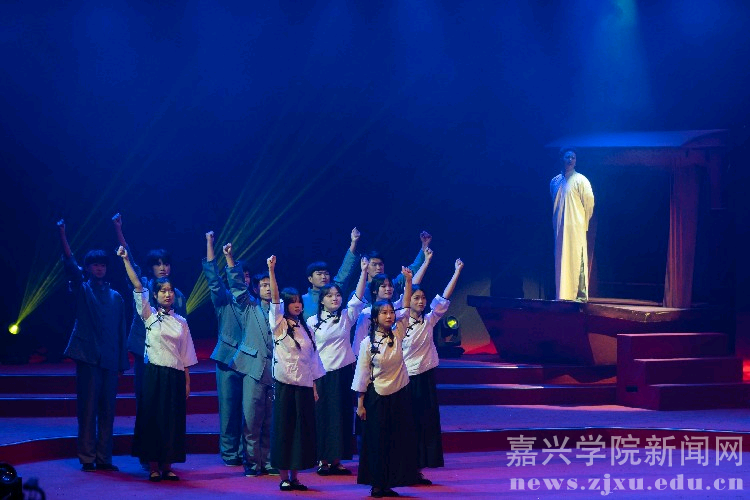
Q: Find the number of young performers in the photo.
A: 12